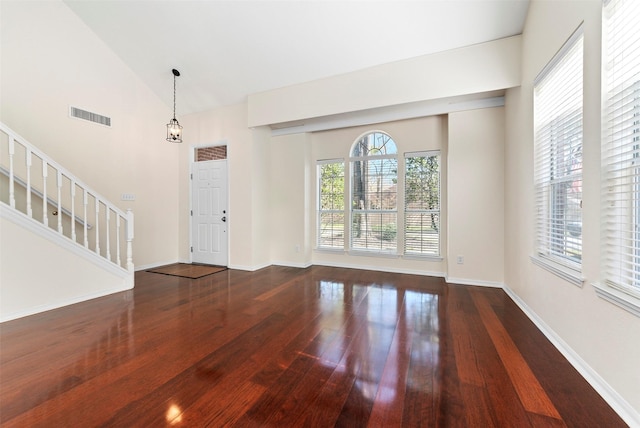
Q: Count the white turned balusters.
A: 9